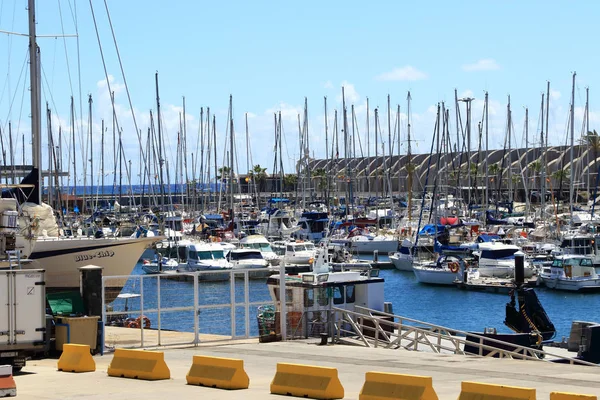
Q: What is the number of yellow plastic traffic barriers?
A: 7